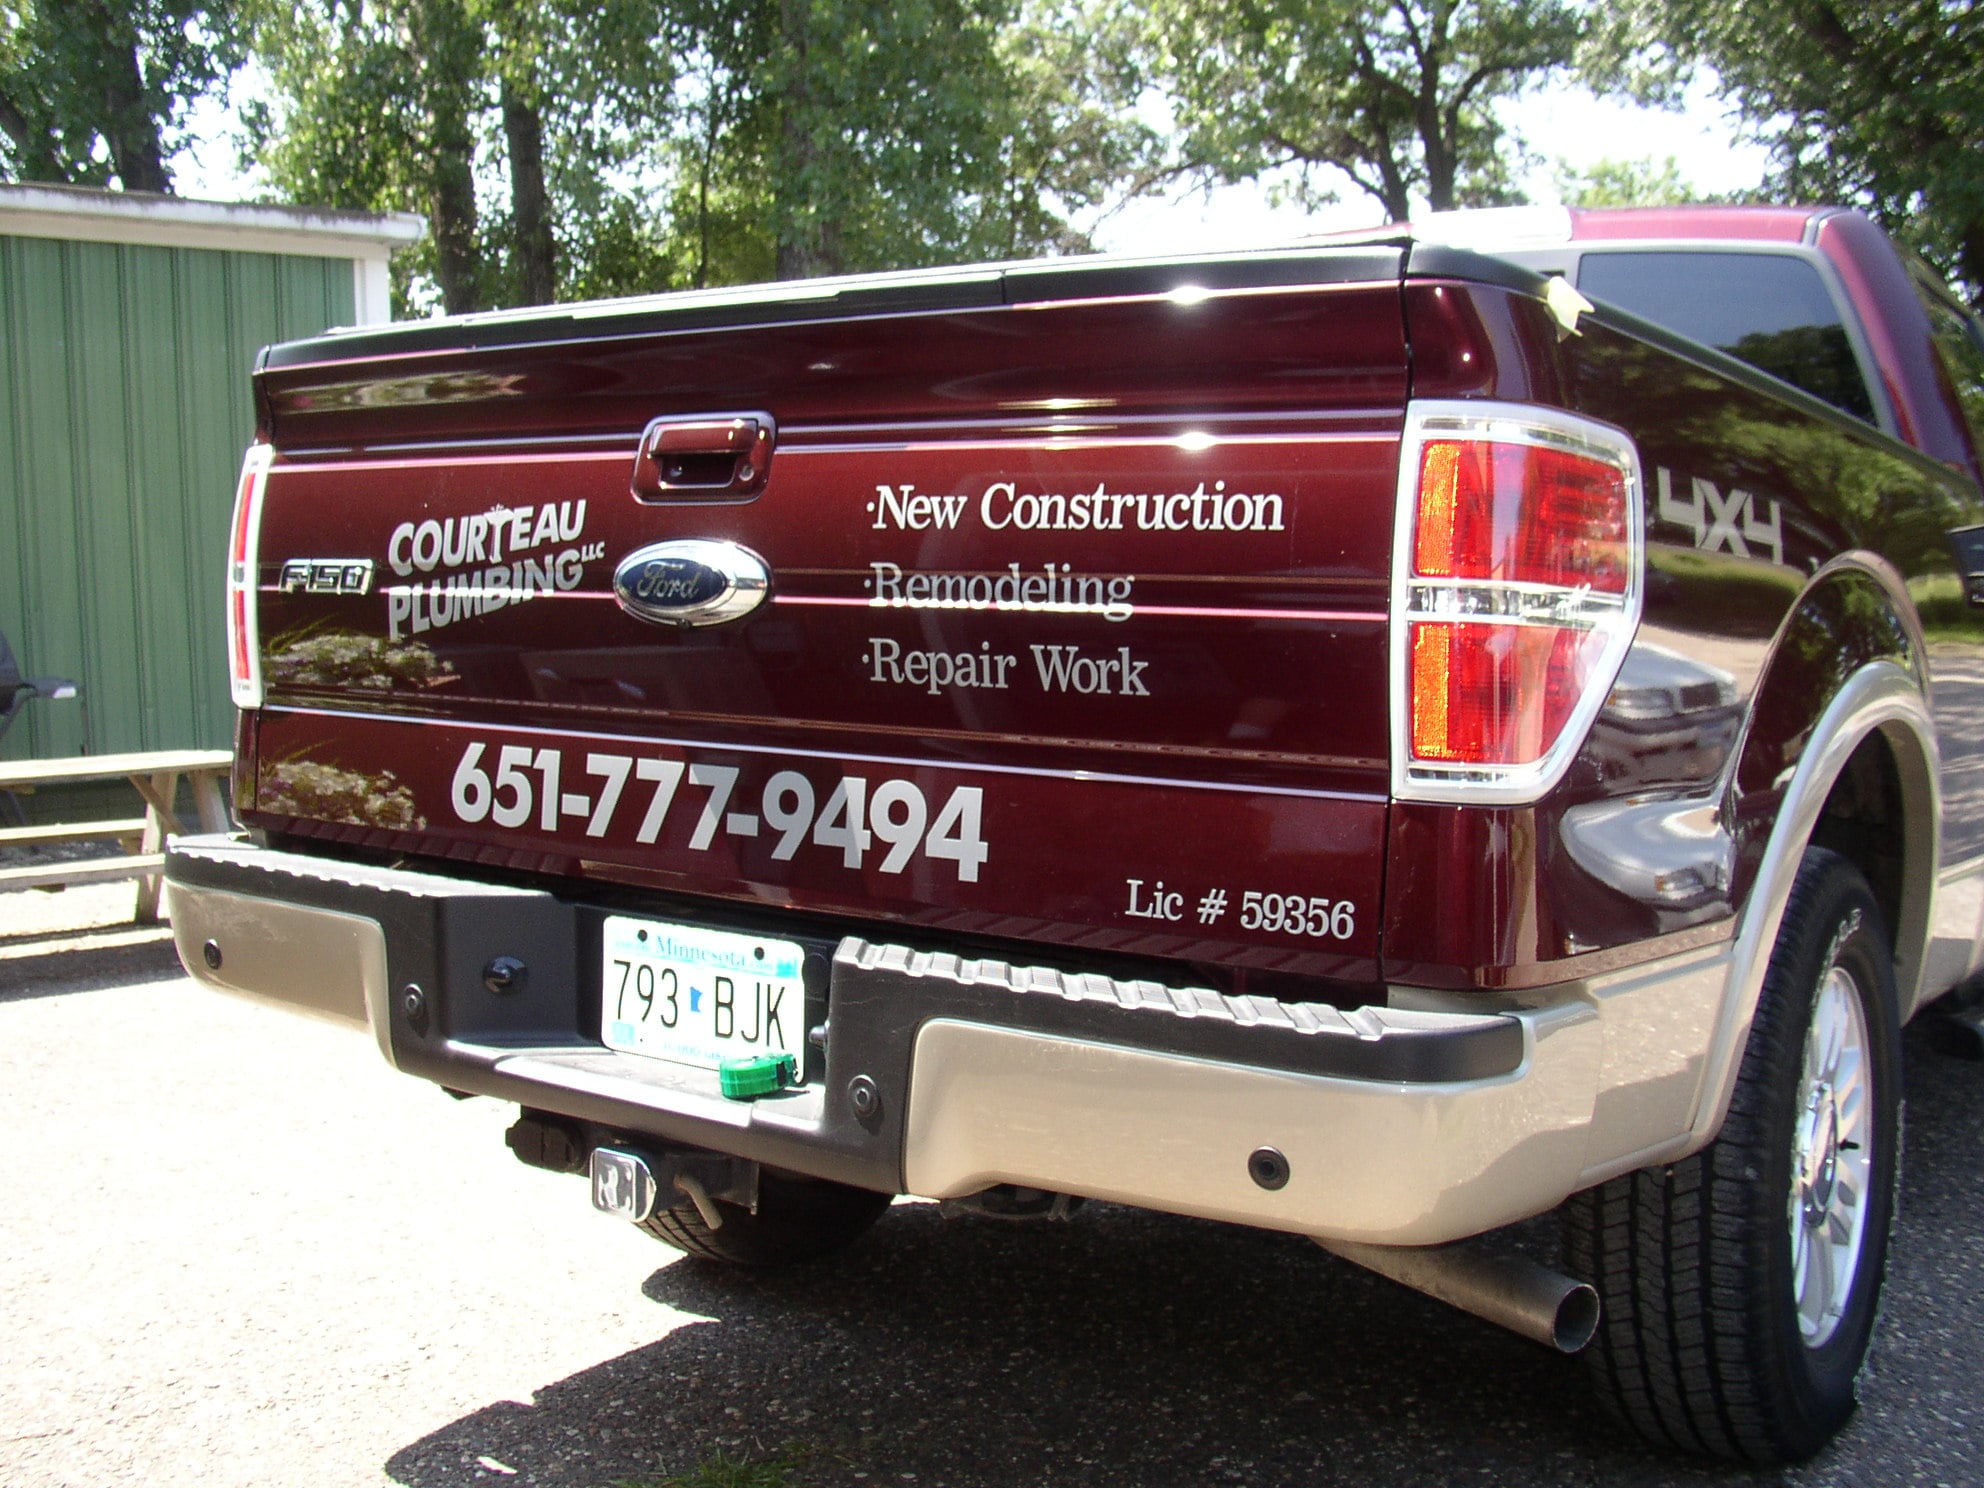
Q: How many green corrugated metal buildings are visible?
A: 1